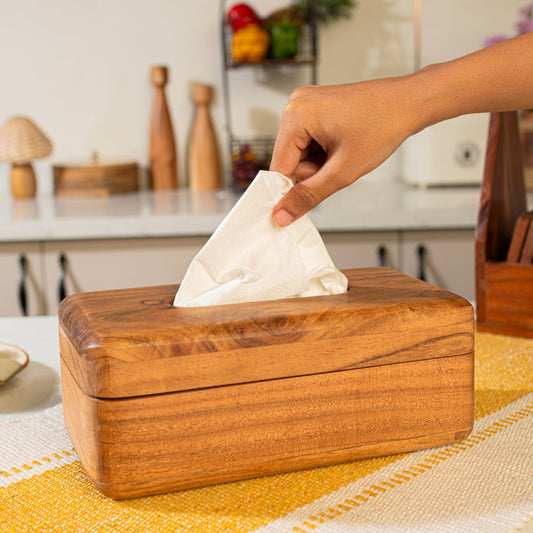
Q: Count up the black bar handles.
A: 4